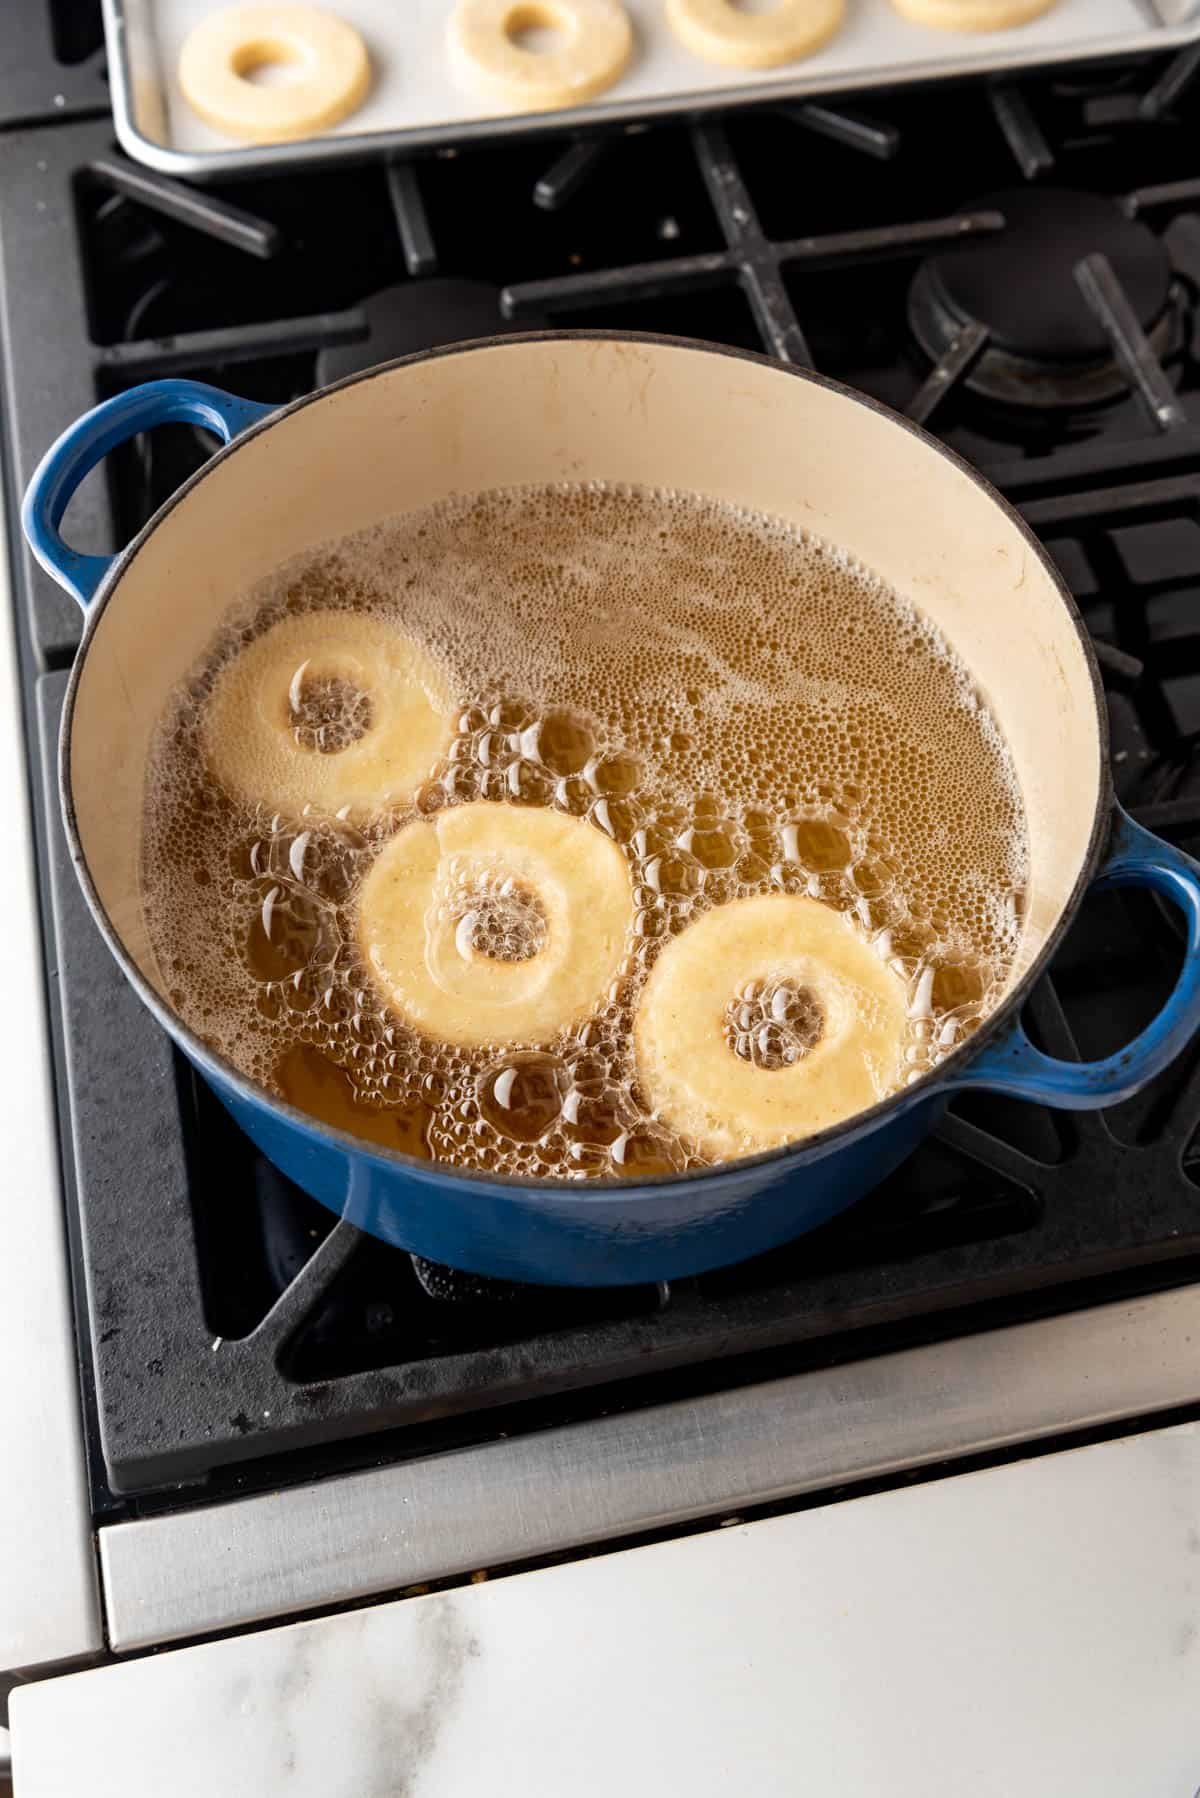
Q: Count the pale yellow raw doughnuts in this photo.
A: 4